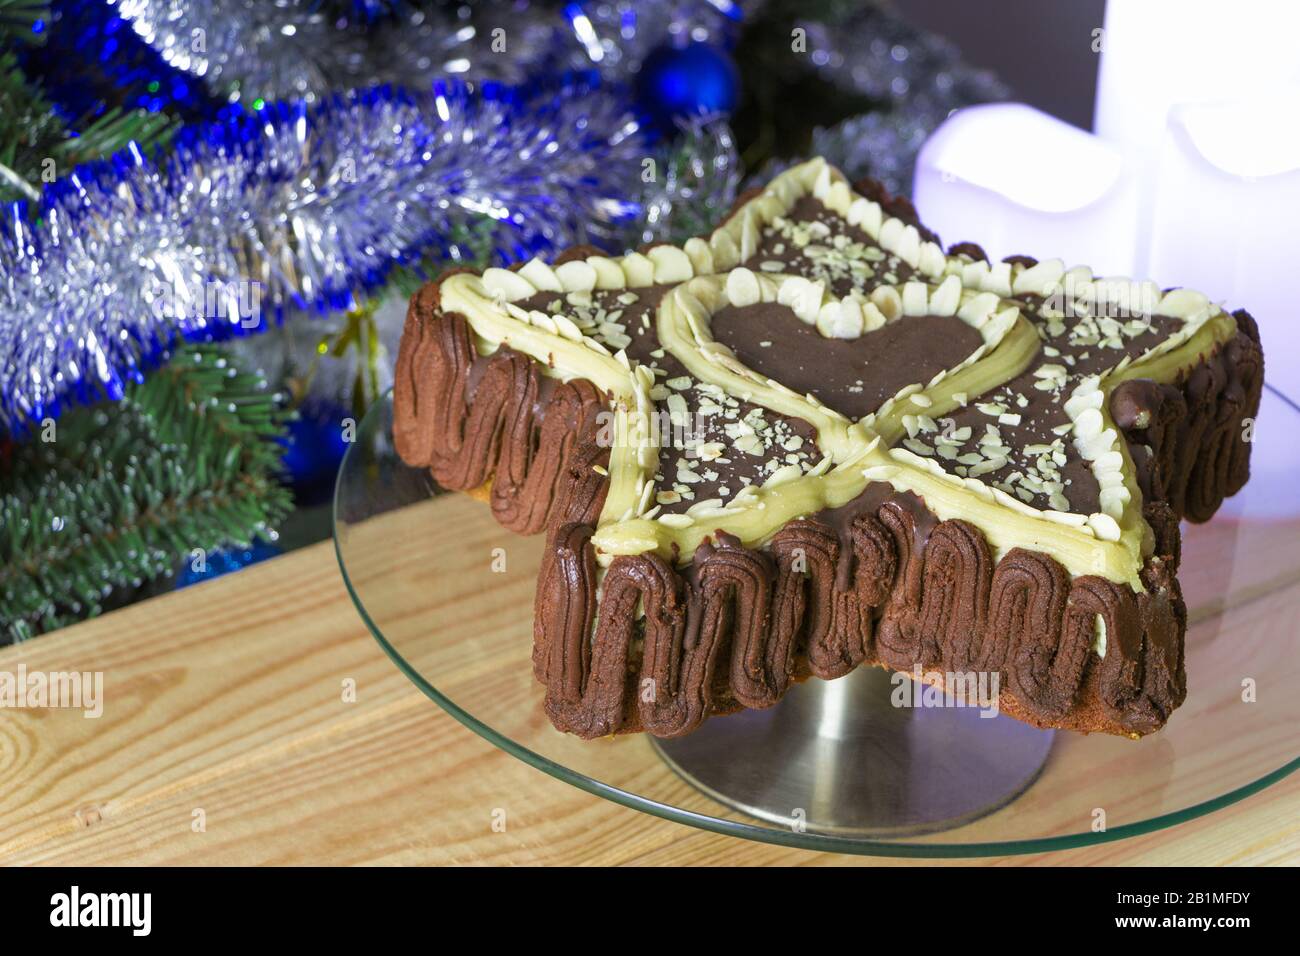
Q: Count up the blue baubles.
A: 3